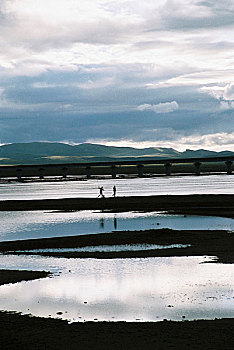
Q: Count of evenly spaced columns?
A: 9